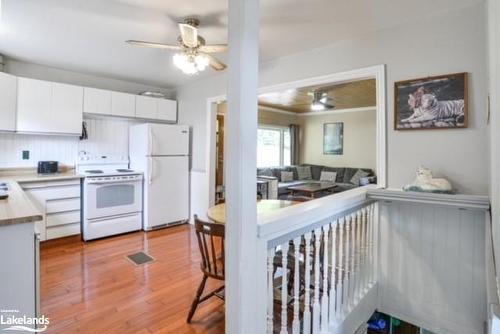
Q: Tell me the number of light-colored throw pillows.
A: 4